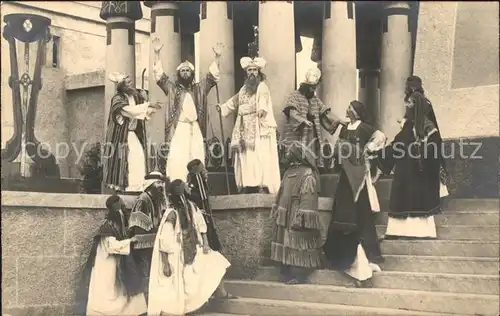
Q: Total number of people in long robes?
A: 12